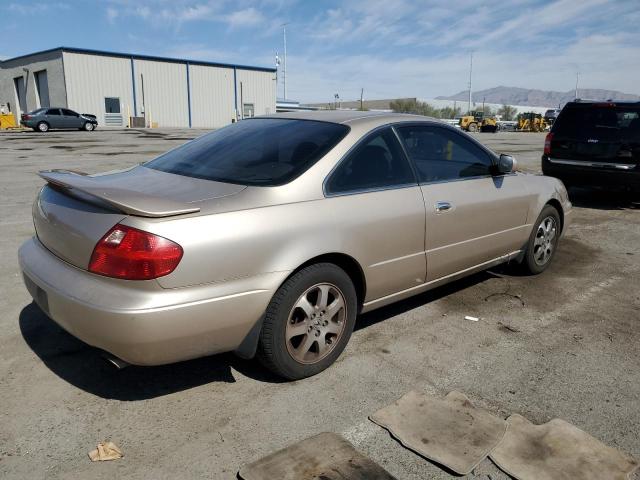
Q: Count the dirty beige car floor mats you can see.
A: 3